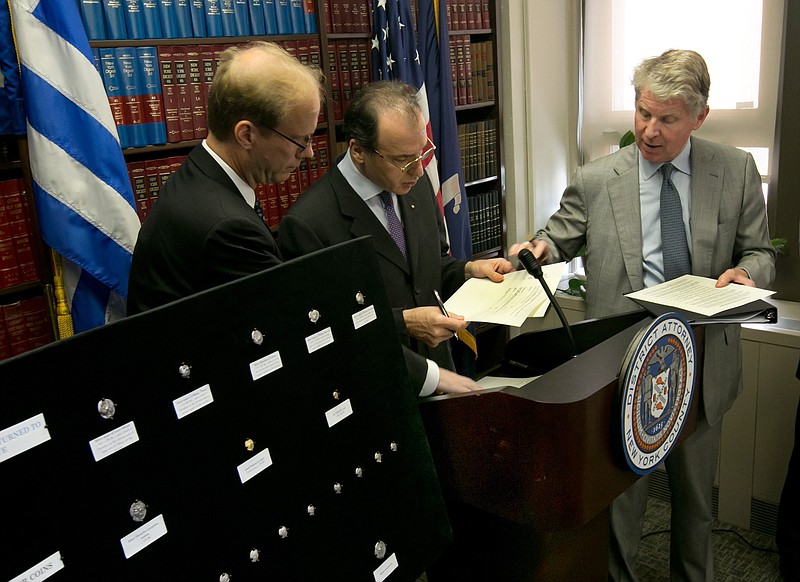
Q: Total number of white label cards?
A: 11